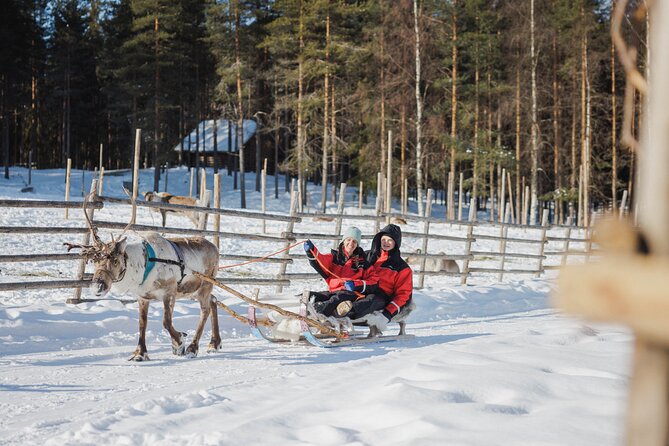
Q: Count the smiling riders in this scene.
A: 2